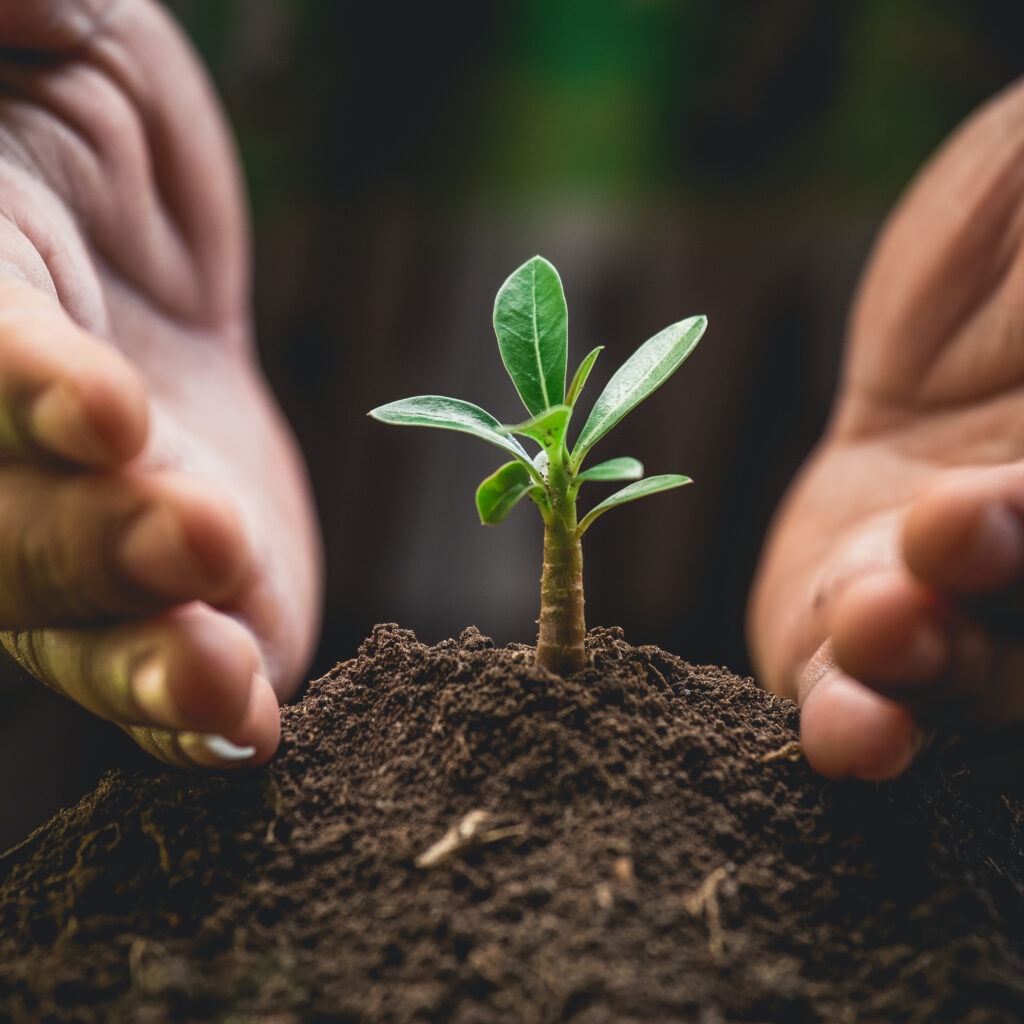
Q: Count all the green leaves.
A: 8